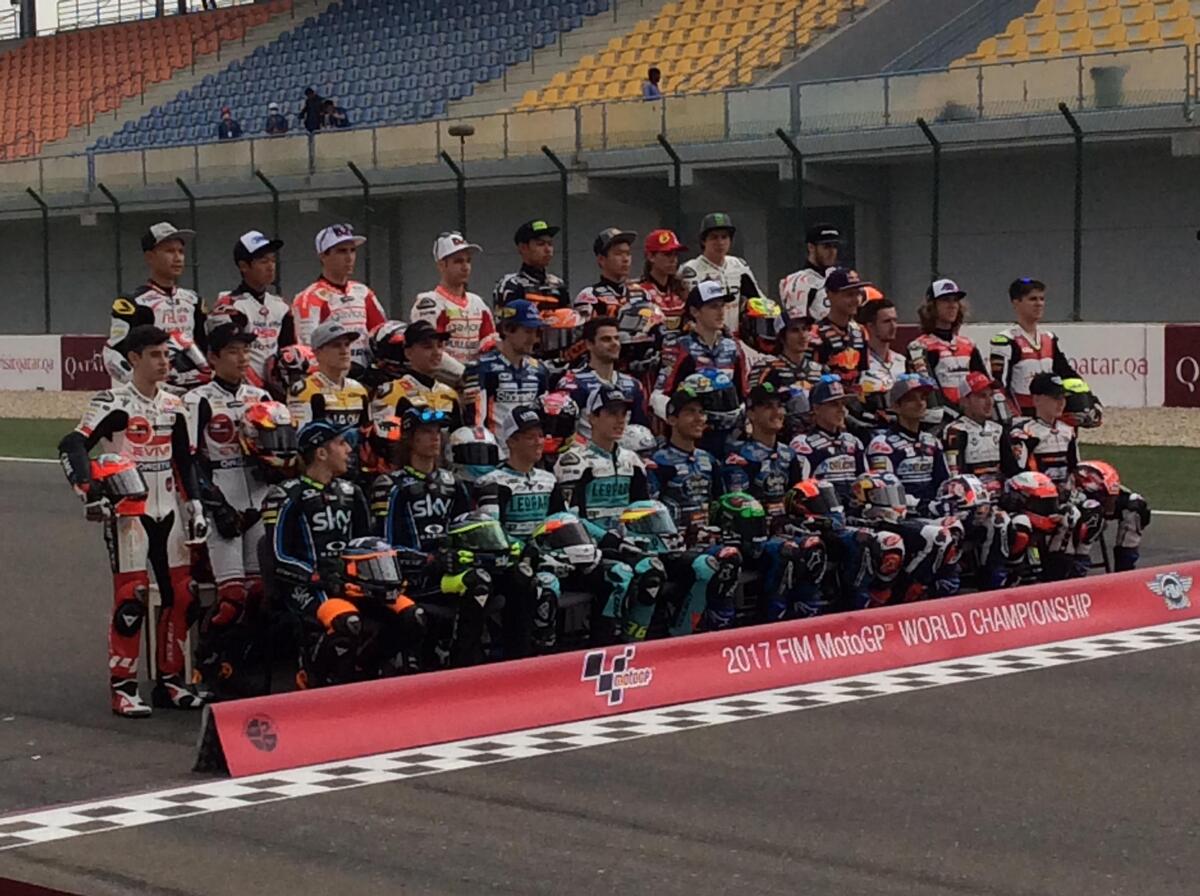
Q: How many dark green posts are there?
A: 11